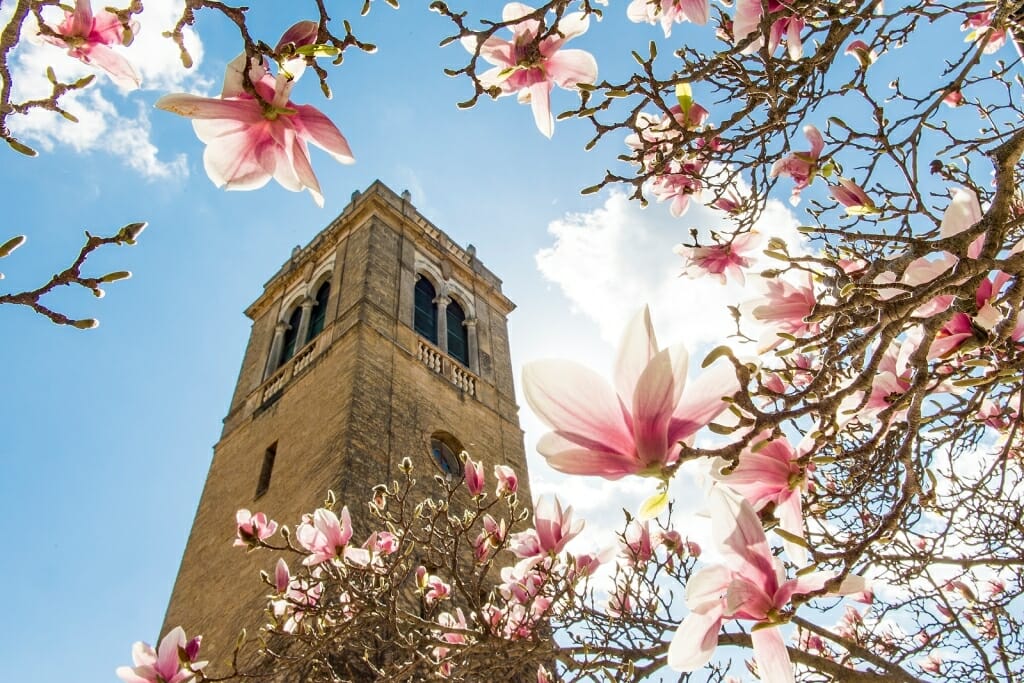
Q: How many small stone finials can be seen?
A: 4